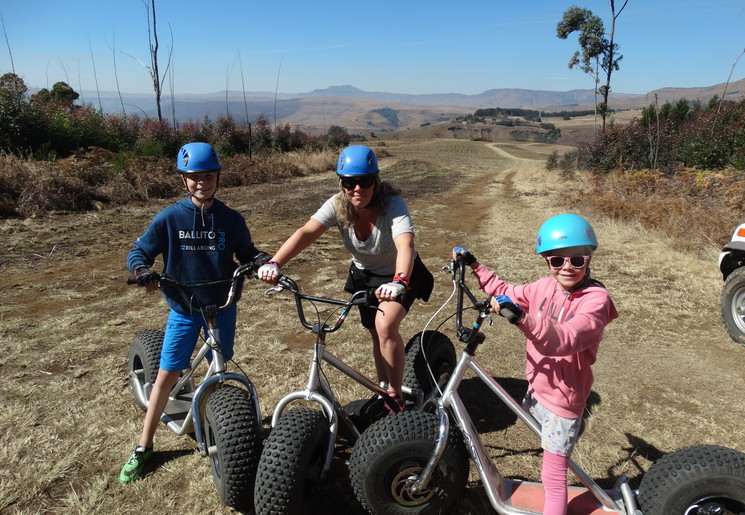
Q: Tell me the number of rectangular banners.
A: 0